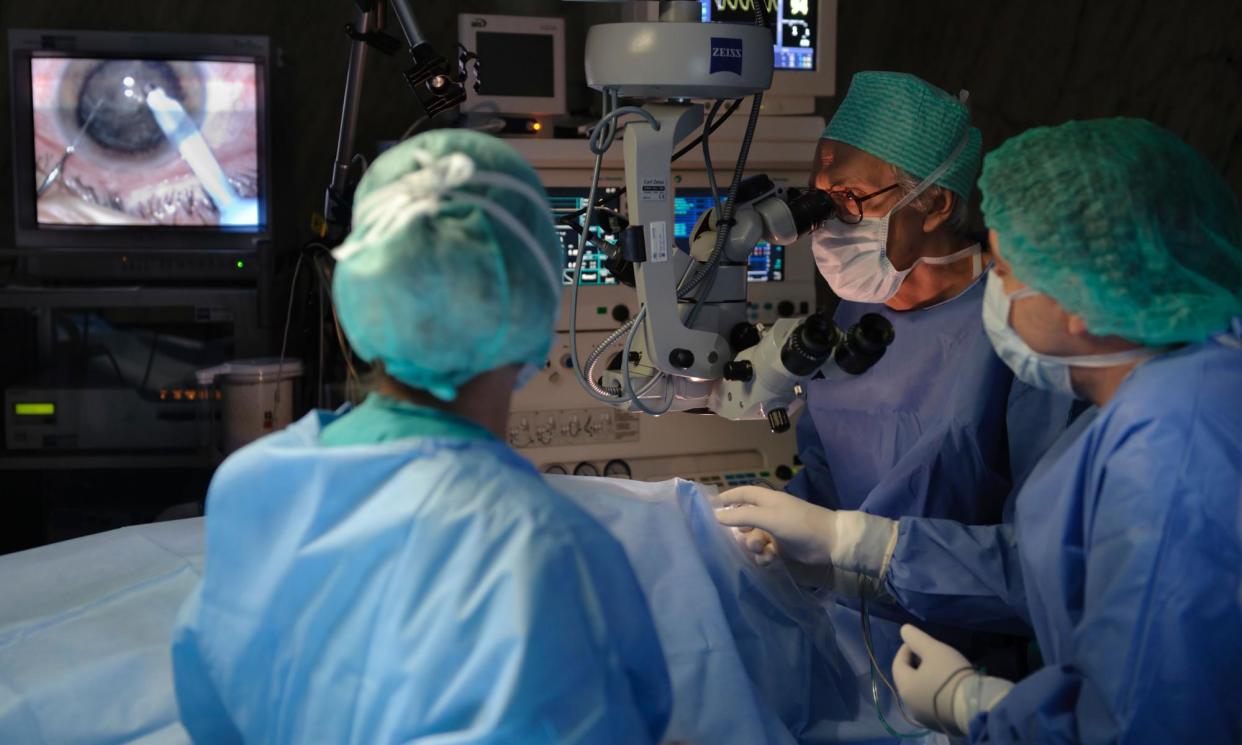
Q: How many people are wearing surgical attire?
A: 3